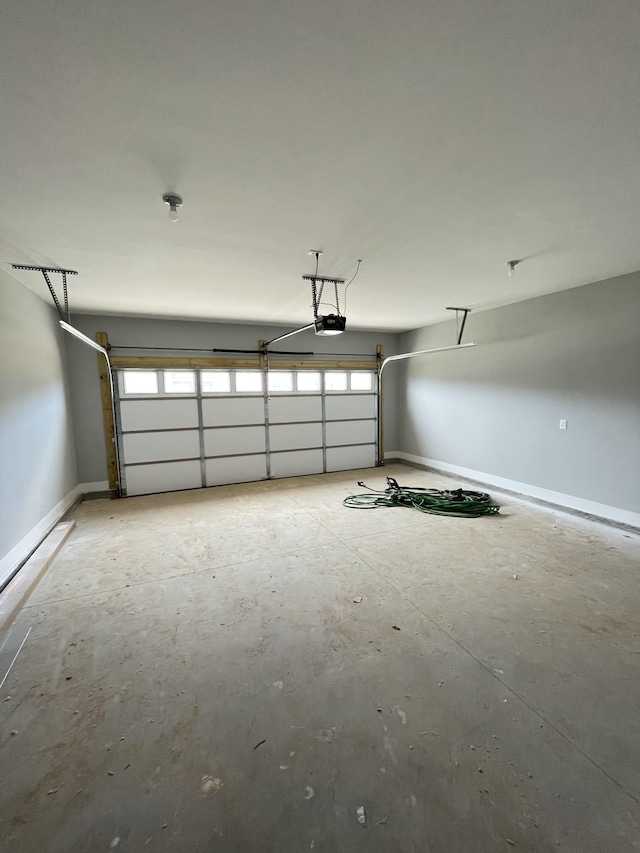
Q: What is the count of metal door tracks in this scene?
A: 2